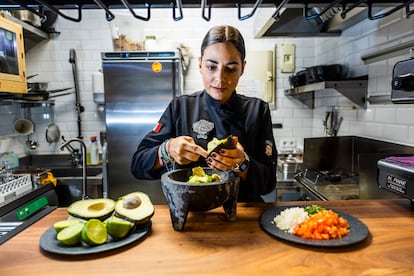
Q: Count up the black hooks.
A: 12